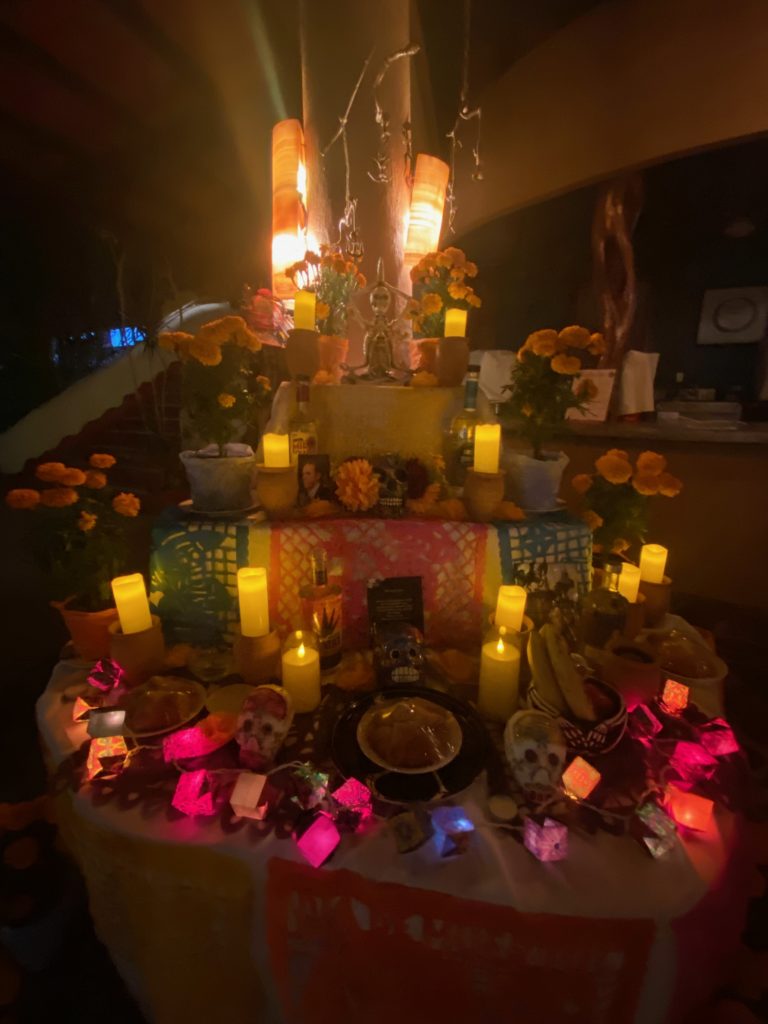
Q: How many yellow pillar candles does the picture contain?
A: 11